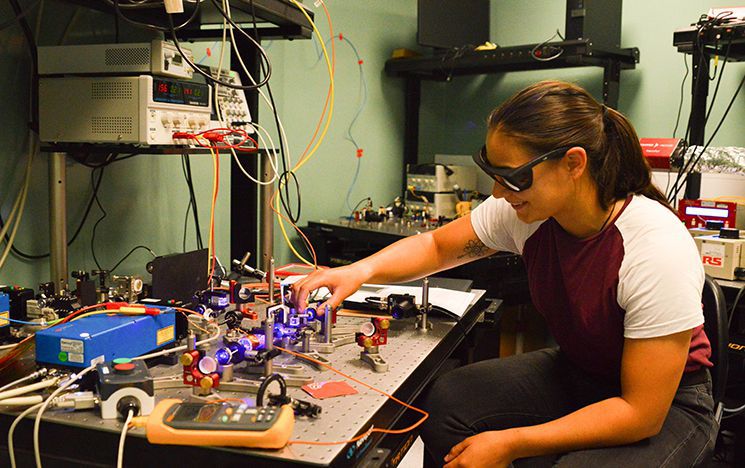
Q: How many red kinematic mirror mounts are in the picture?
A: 2